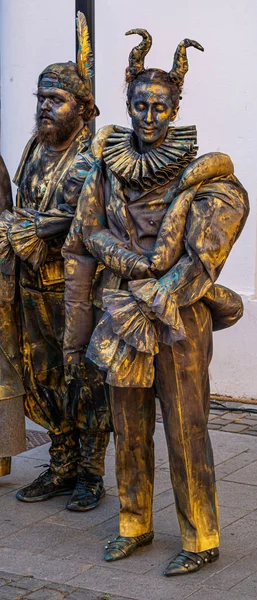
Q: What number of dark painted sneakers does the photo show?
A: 2